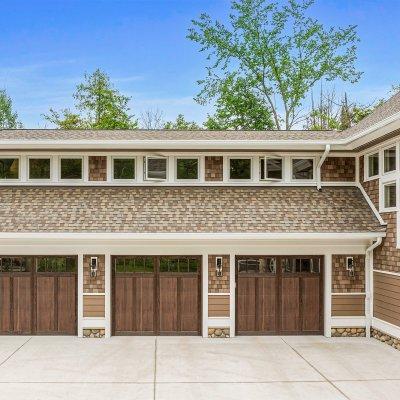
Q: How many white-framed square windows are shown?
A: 12